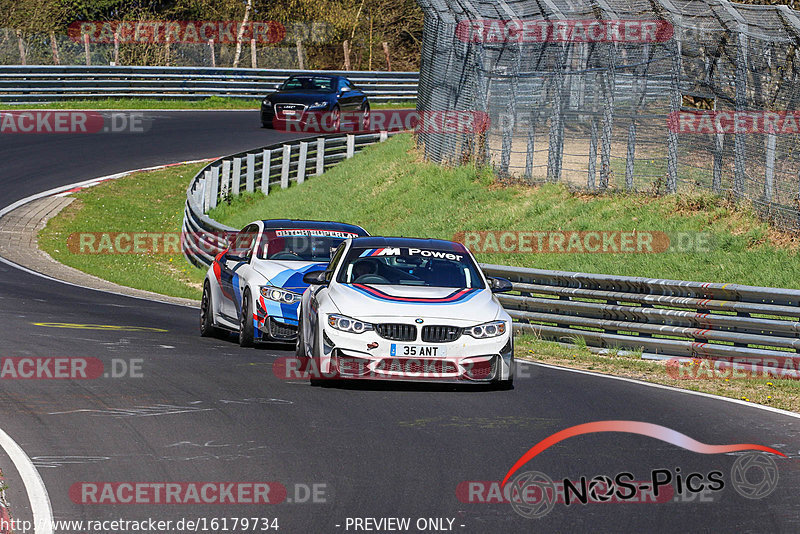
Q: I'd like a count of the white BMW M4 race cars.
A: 2